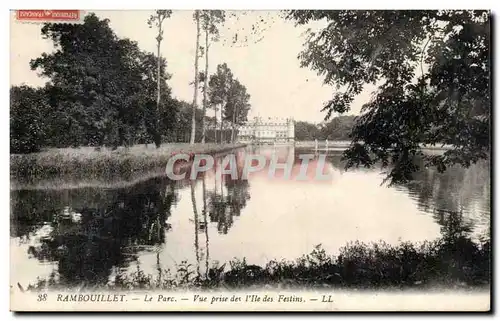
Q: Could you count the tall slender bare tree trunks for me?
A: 3